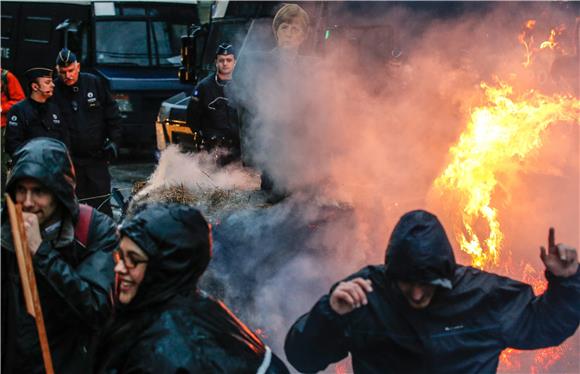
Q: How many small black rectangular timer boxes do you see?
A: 0